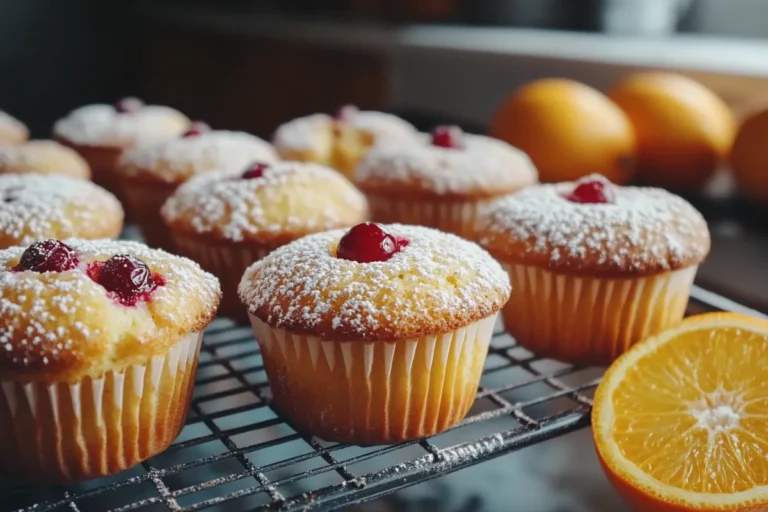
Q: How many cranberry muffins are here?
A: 11